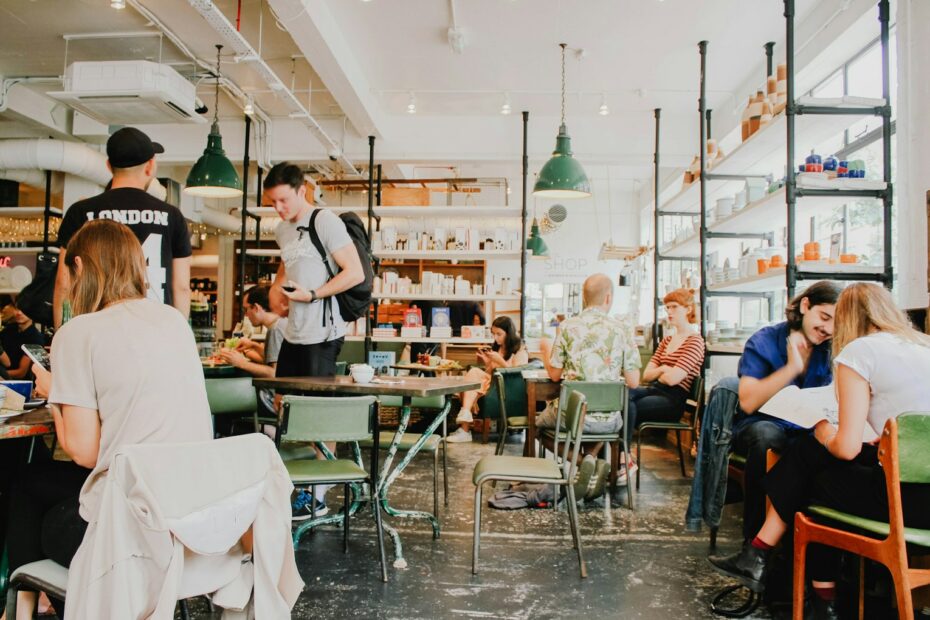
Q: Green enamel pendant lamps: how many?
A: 3